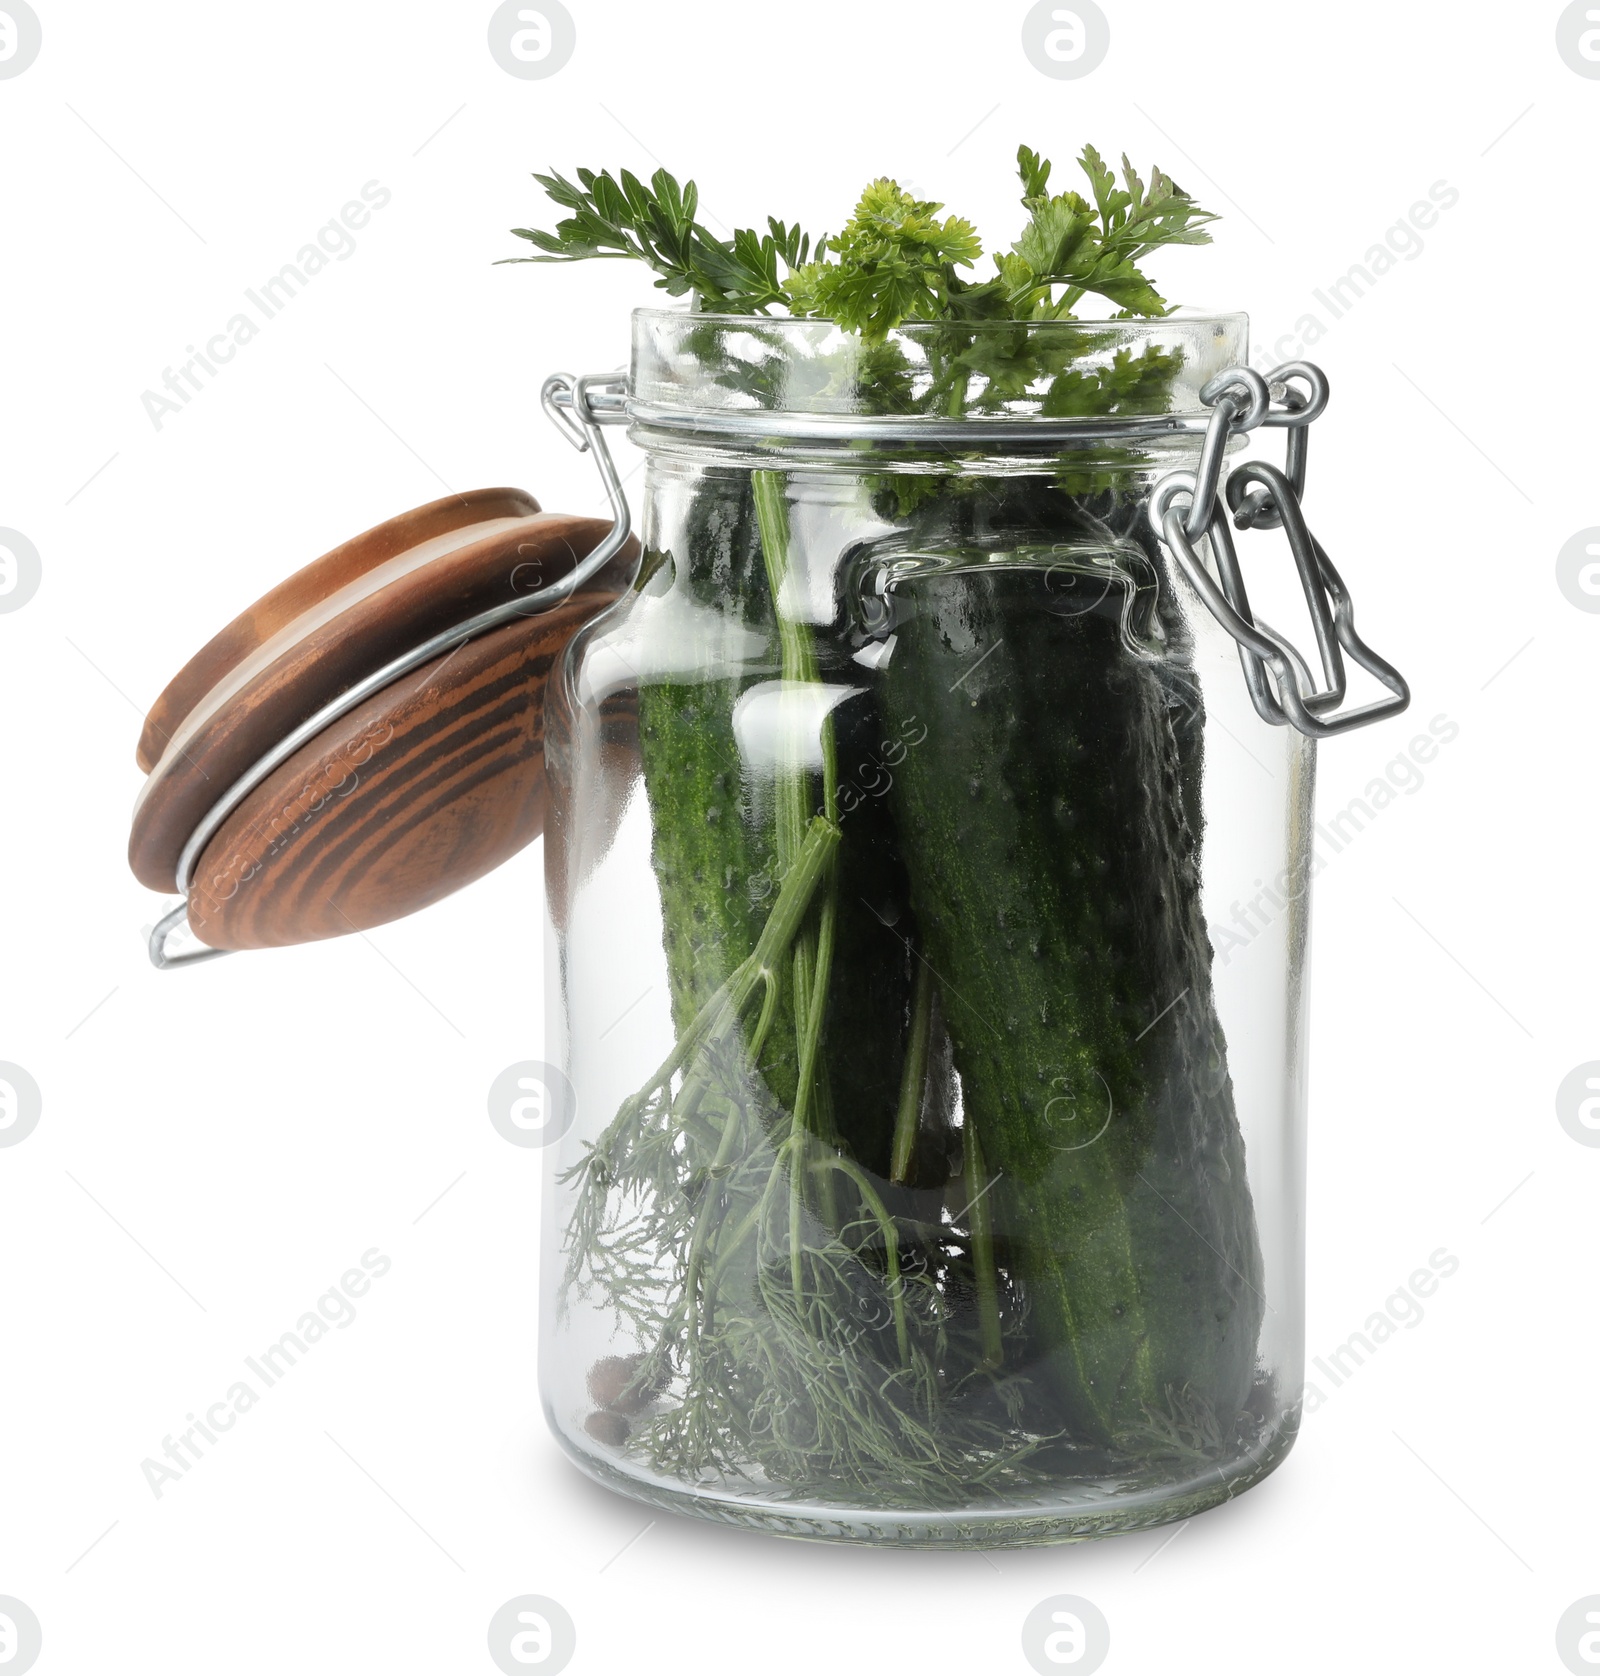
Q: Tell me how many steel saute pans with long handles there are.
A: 0